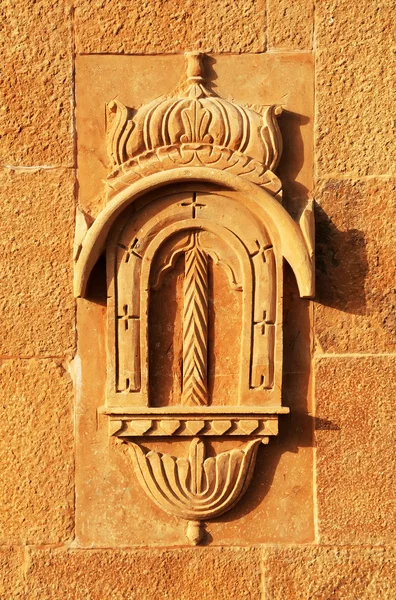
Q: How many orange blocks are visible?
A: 11